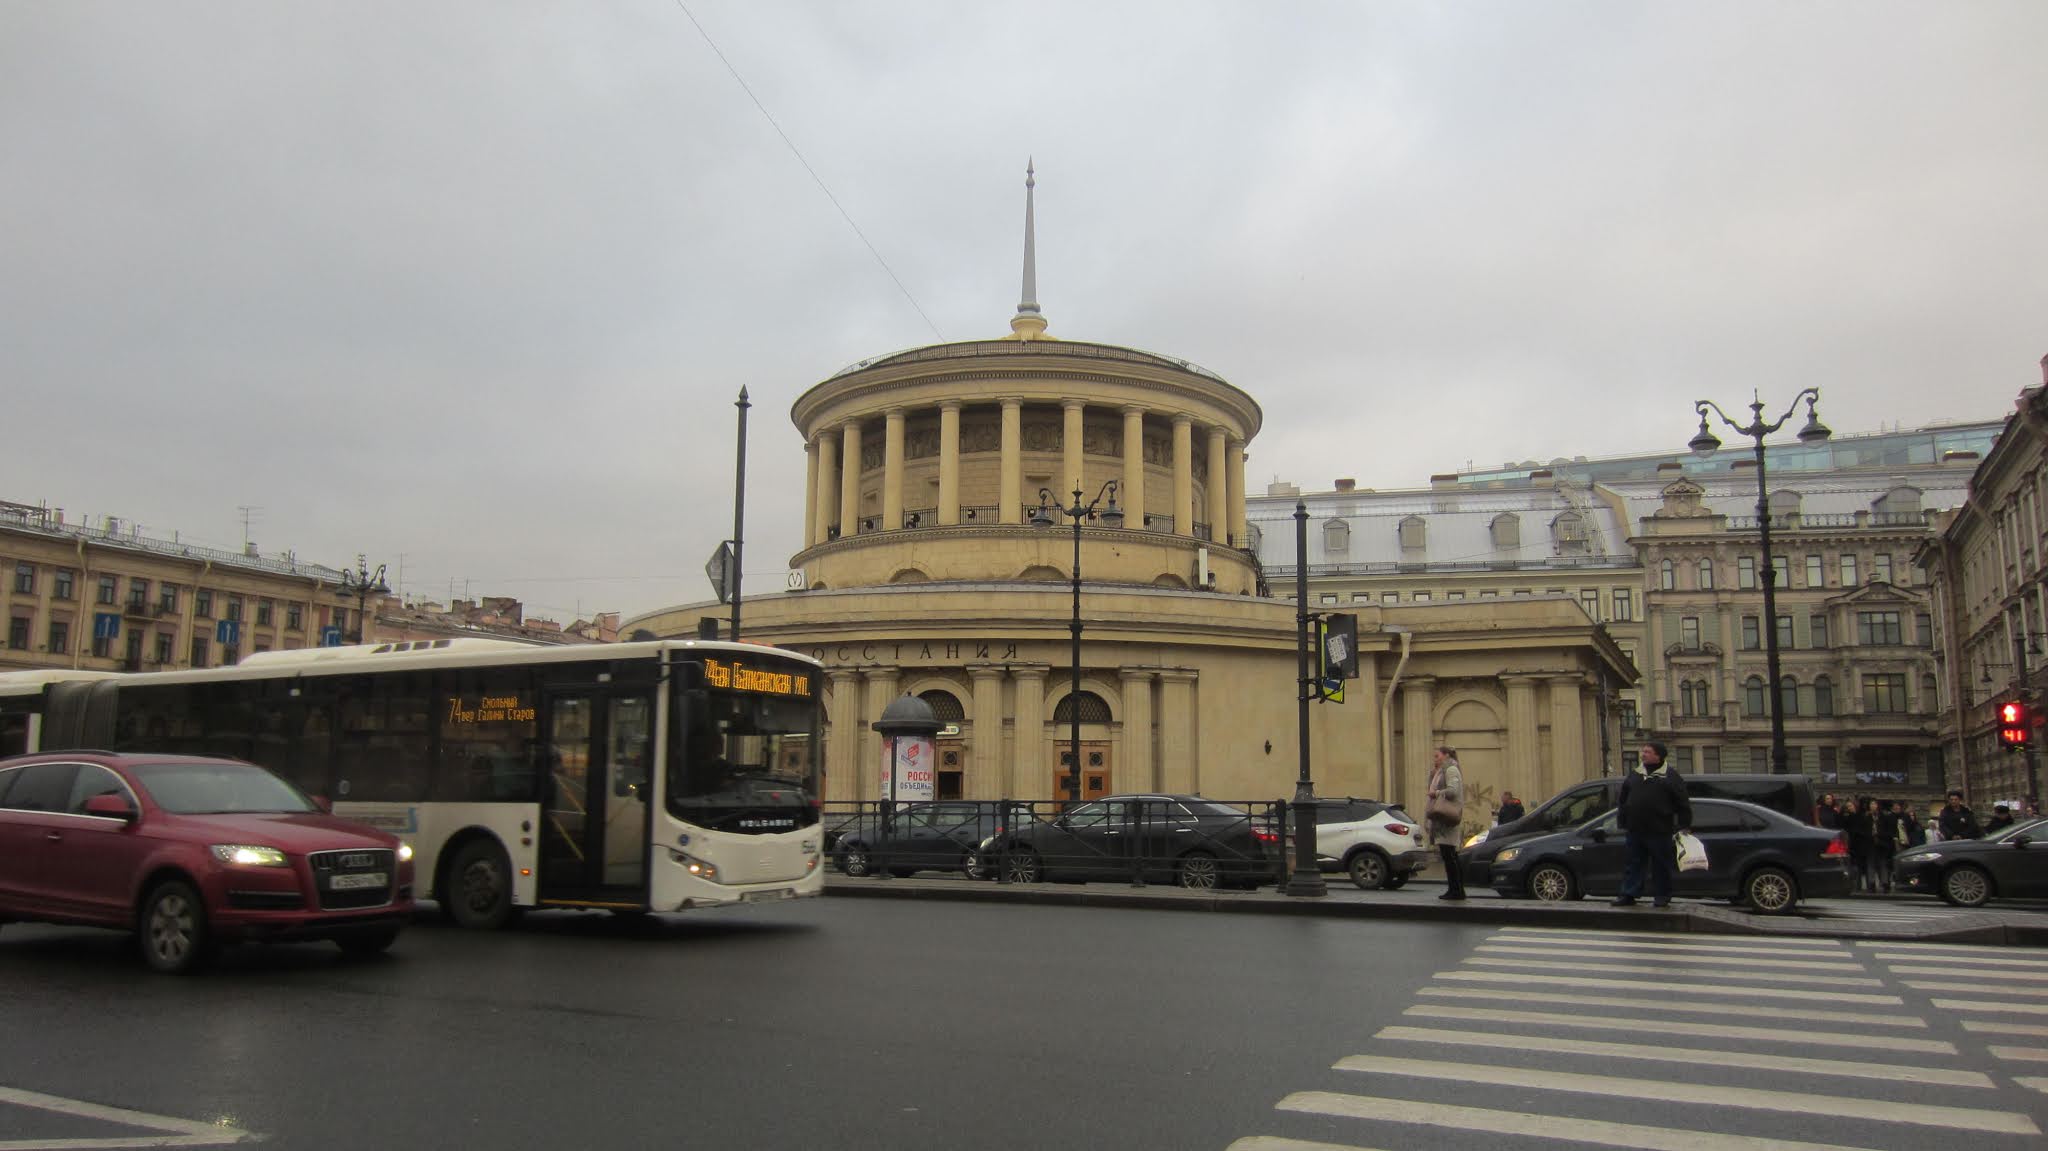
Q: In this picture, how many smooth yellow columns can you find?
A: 11